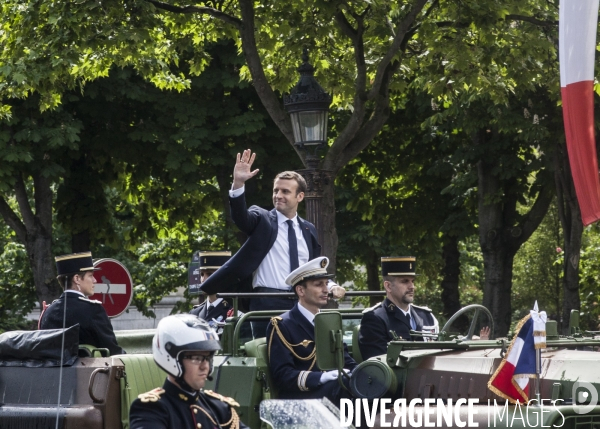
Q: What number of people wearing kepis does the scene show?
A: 3